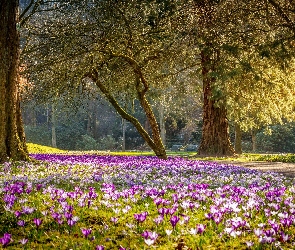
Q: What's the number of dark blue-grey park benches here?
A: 2